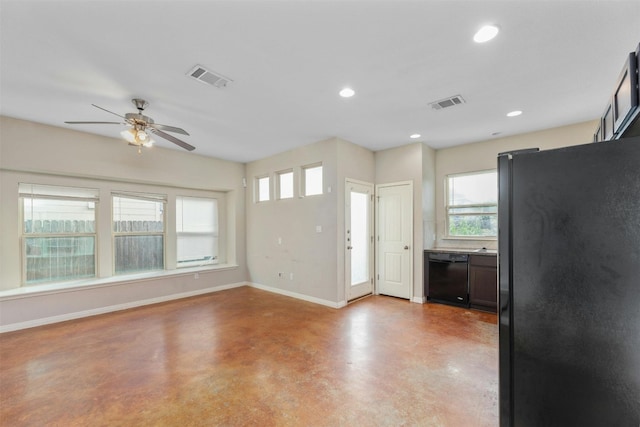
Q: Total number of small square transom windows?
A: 3